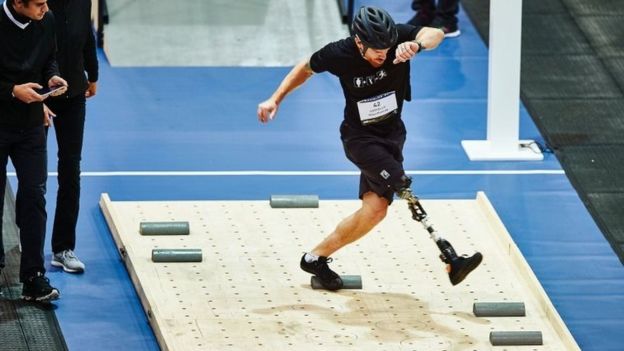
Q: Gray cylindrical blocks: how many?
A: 6